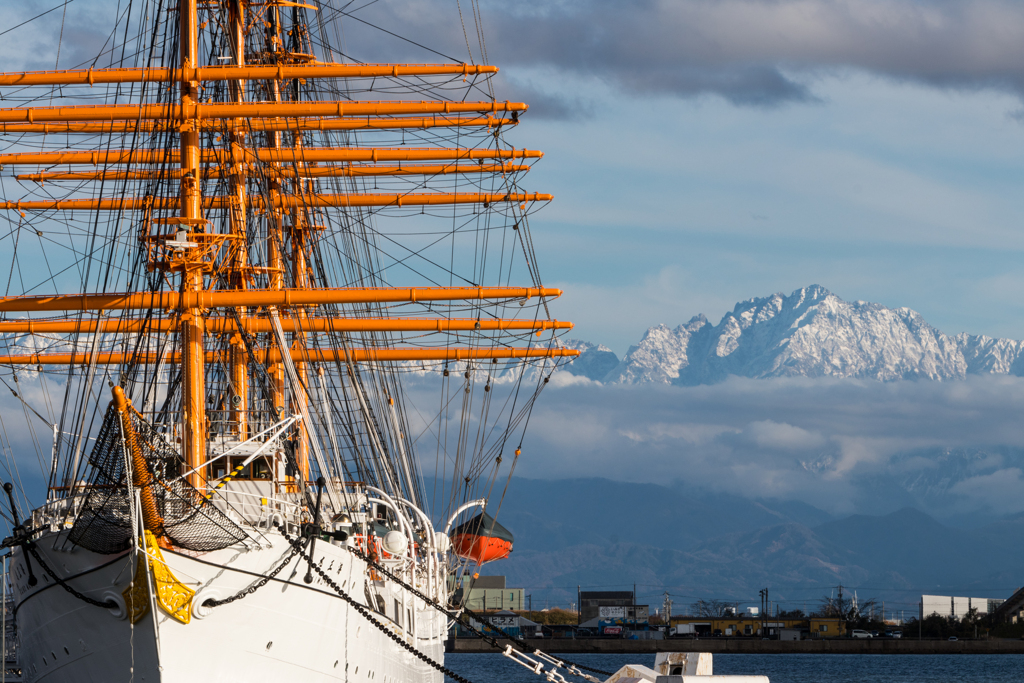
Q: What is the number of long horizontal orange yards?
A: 9